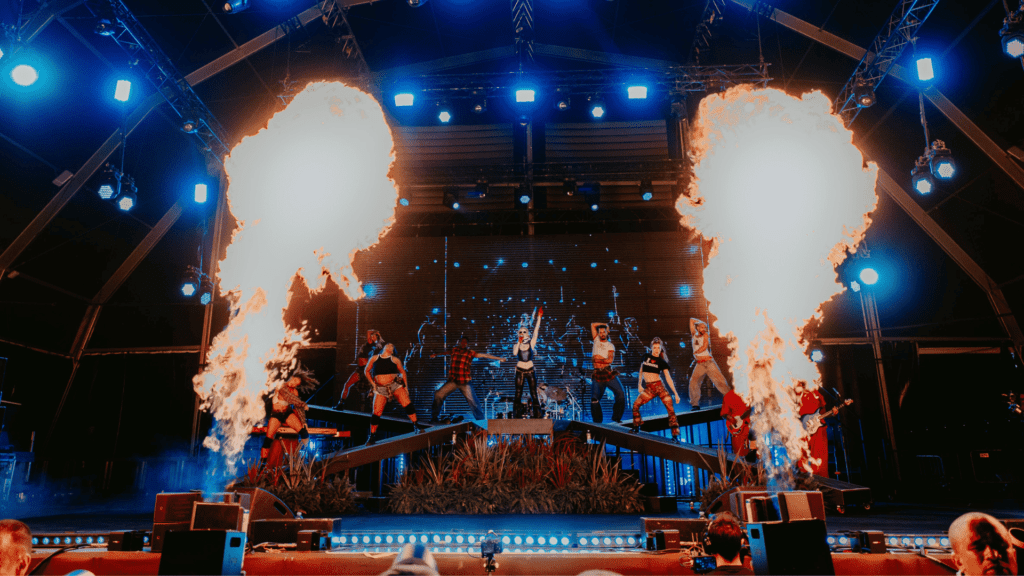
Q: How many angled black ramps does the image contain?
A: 4